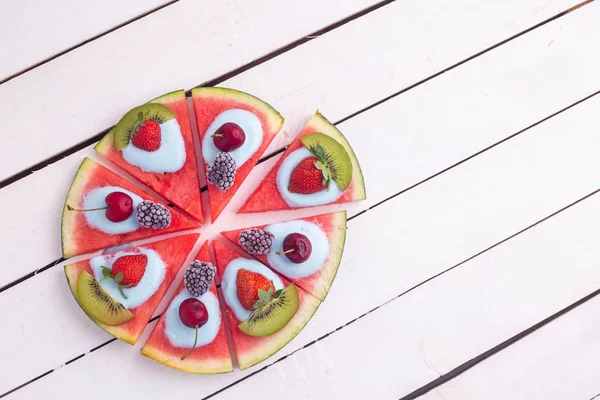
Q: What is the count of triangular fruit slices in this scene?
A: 8